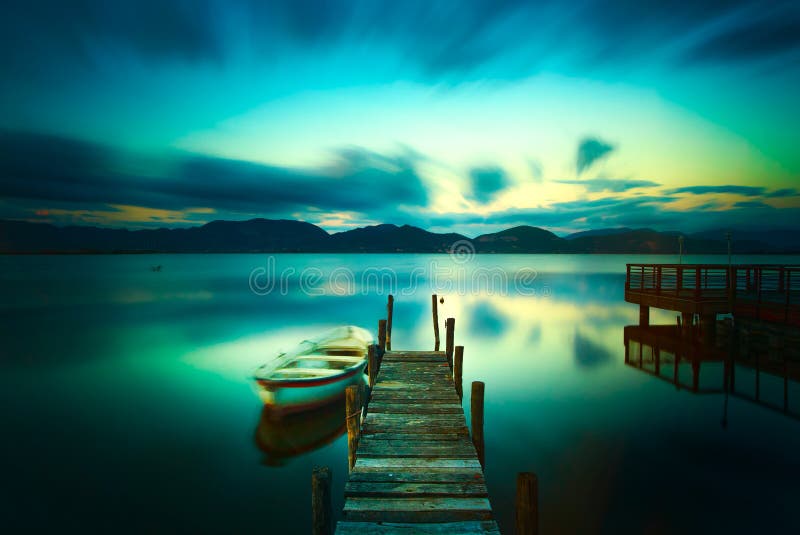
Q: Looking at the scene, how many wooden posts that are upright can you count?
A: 10